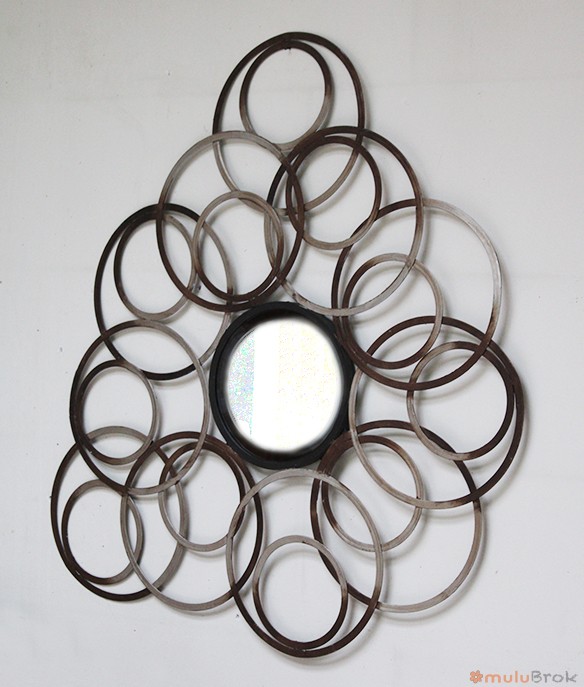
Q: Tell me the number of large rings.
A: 11